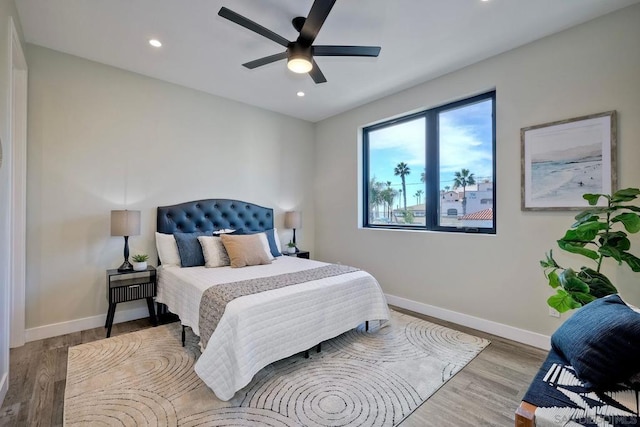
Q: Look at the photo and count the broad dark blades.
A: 5